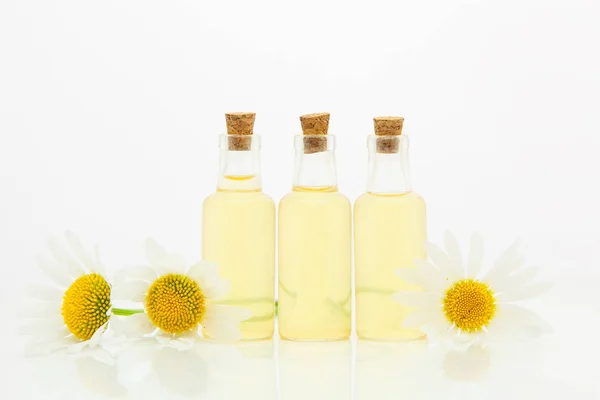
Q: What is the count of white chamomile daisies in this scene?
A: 3